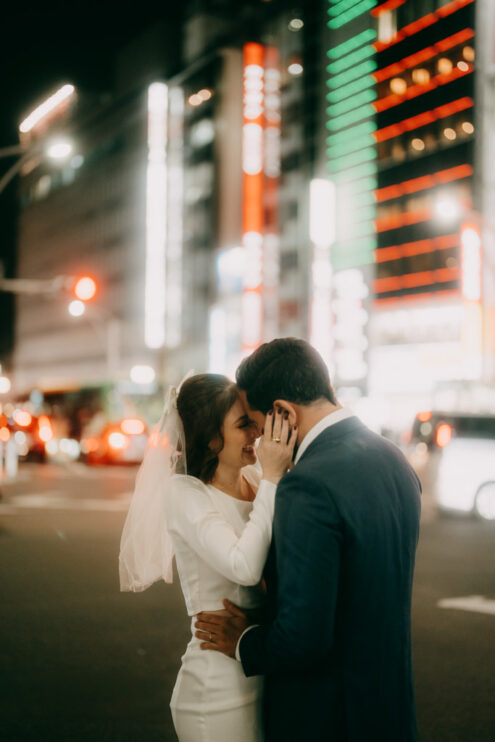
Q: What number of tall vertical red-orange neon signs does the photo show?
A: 1